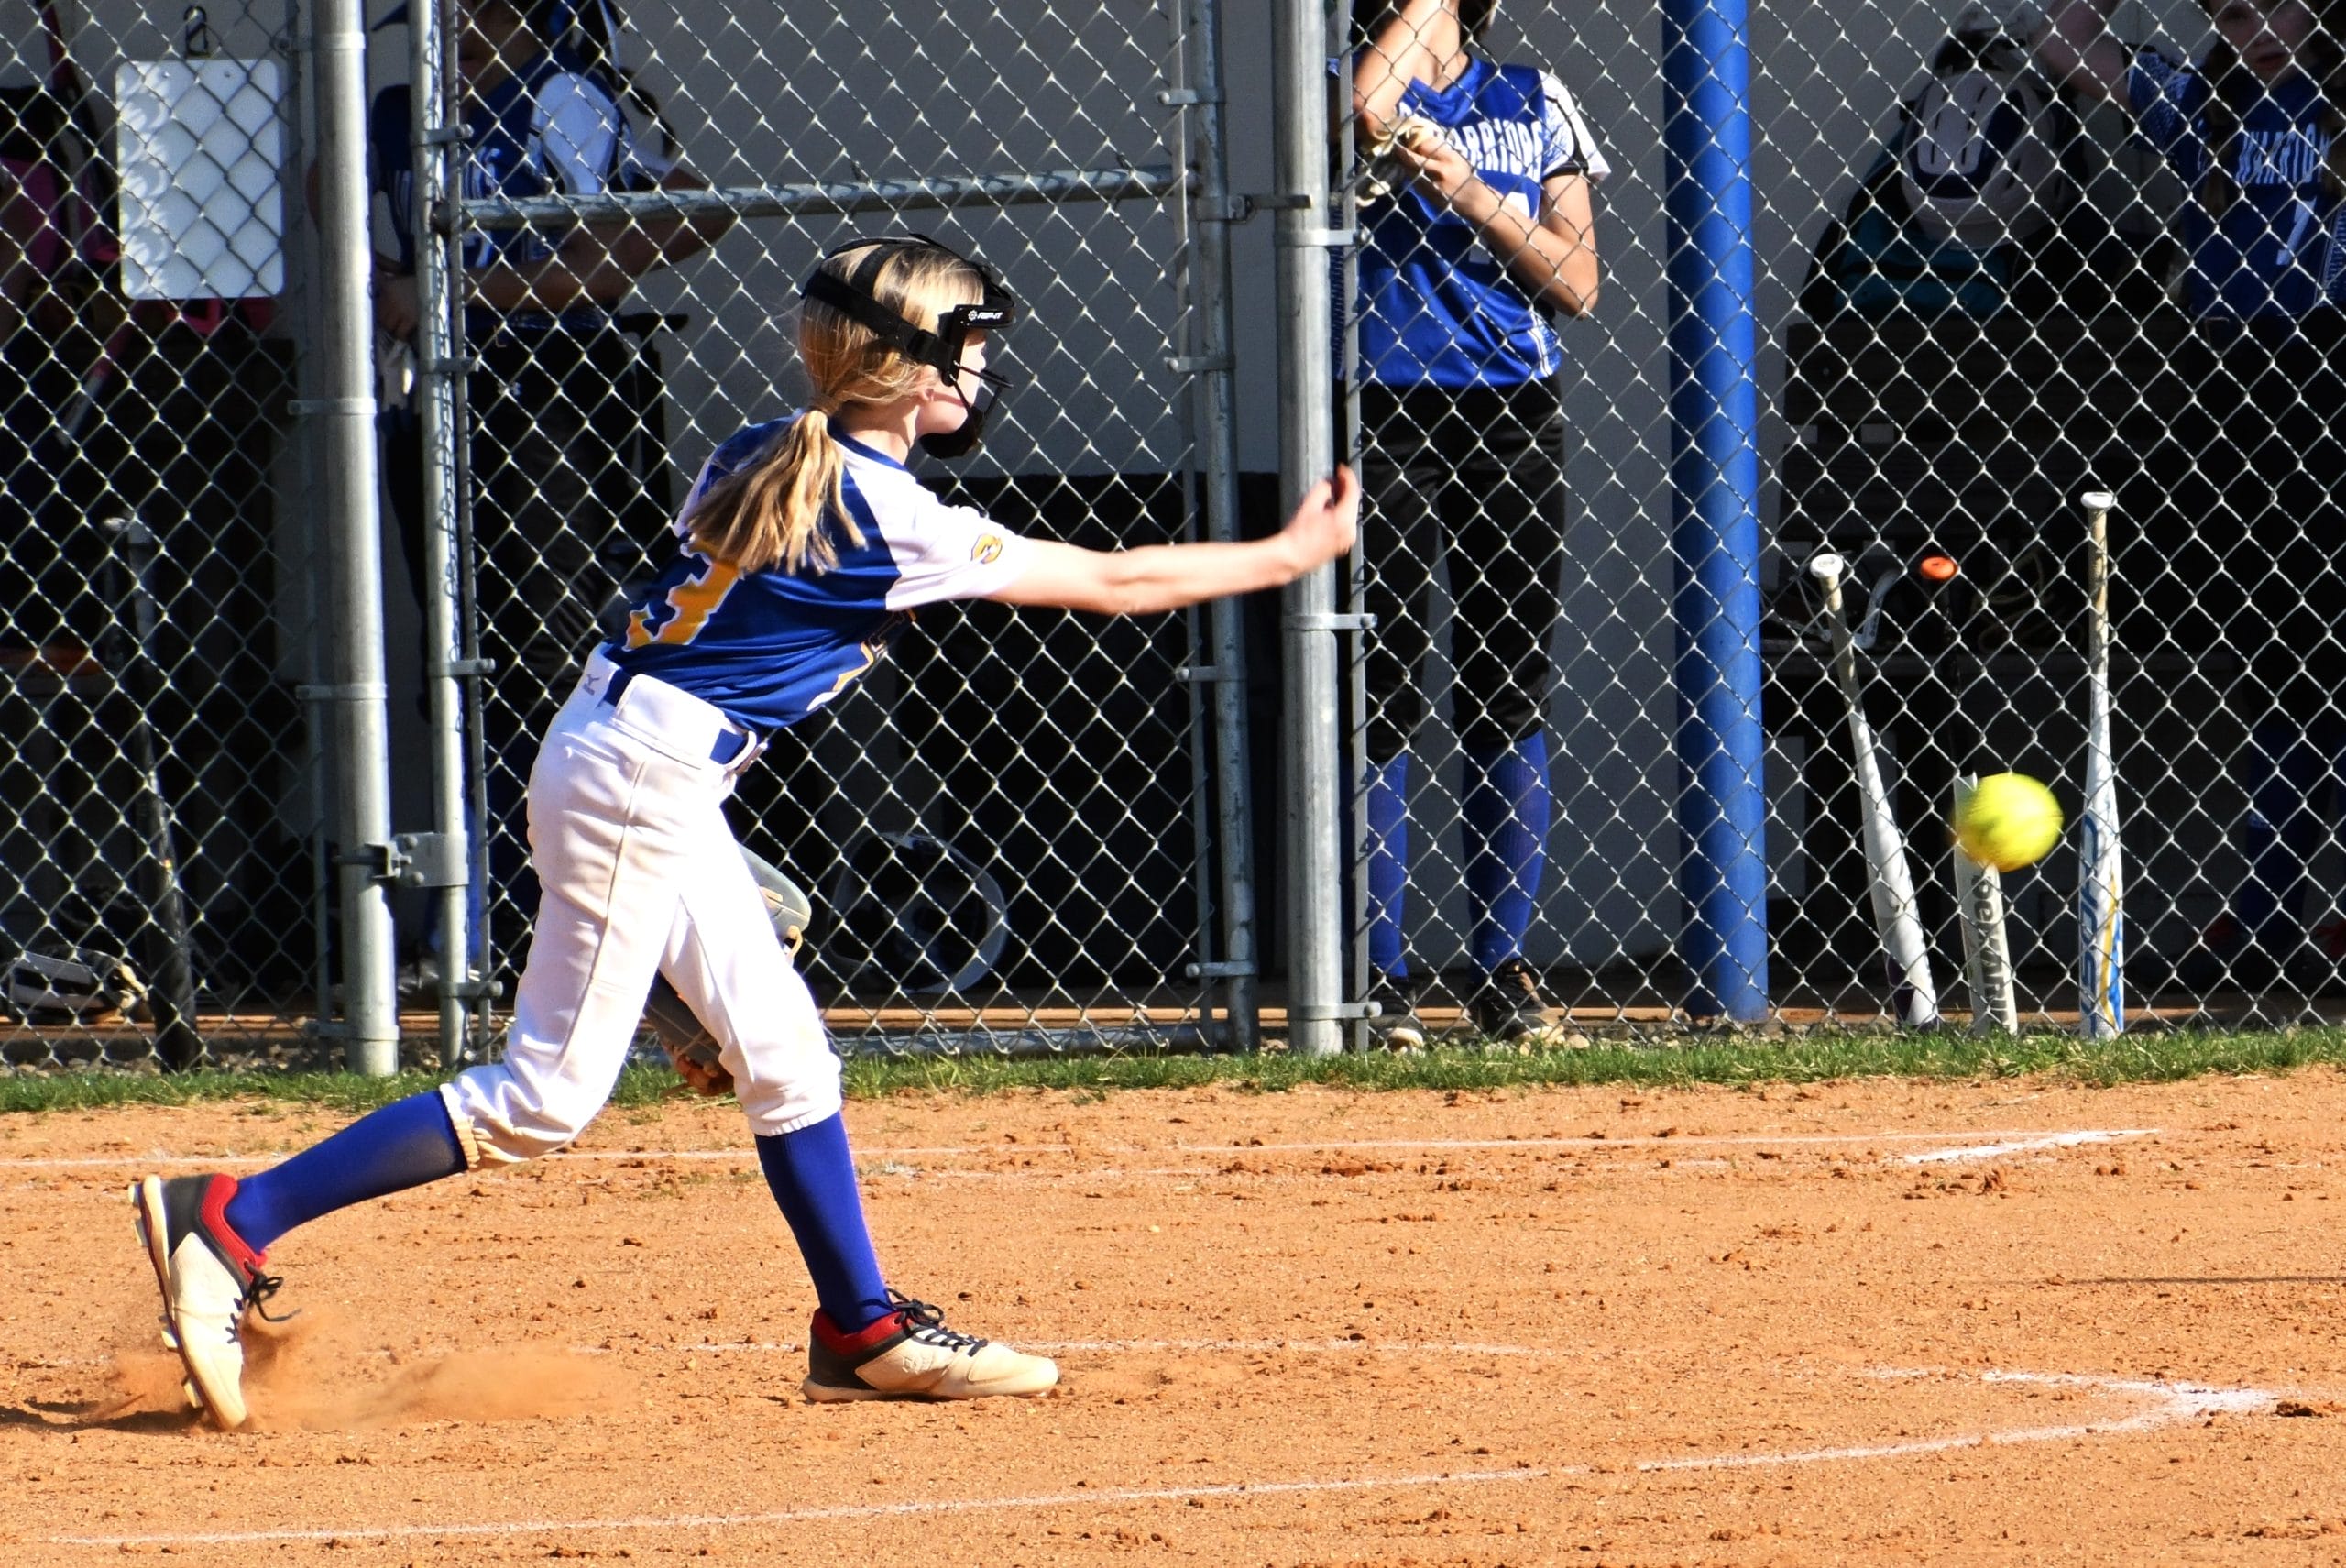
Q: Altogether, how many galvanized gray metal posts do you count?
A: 4